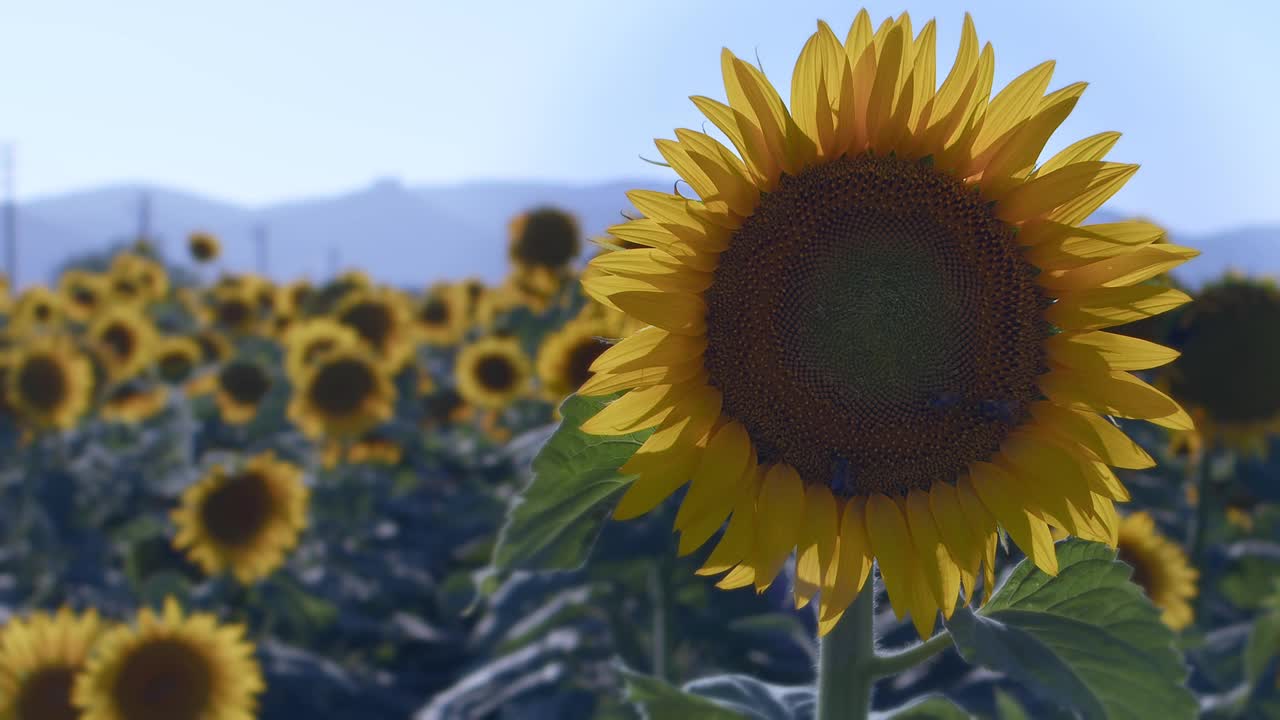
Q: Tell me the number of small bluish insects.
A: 3